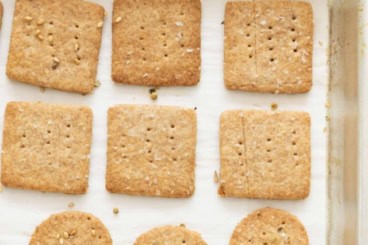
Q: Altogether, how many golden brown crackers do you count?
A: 9